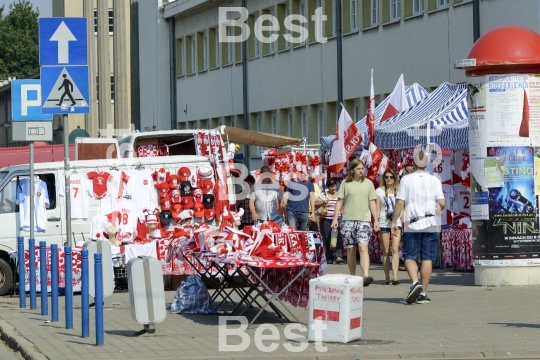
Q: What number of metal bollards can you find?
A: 7